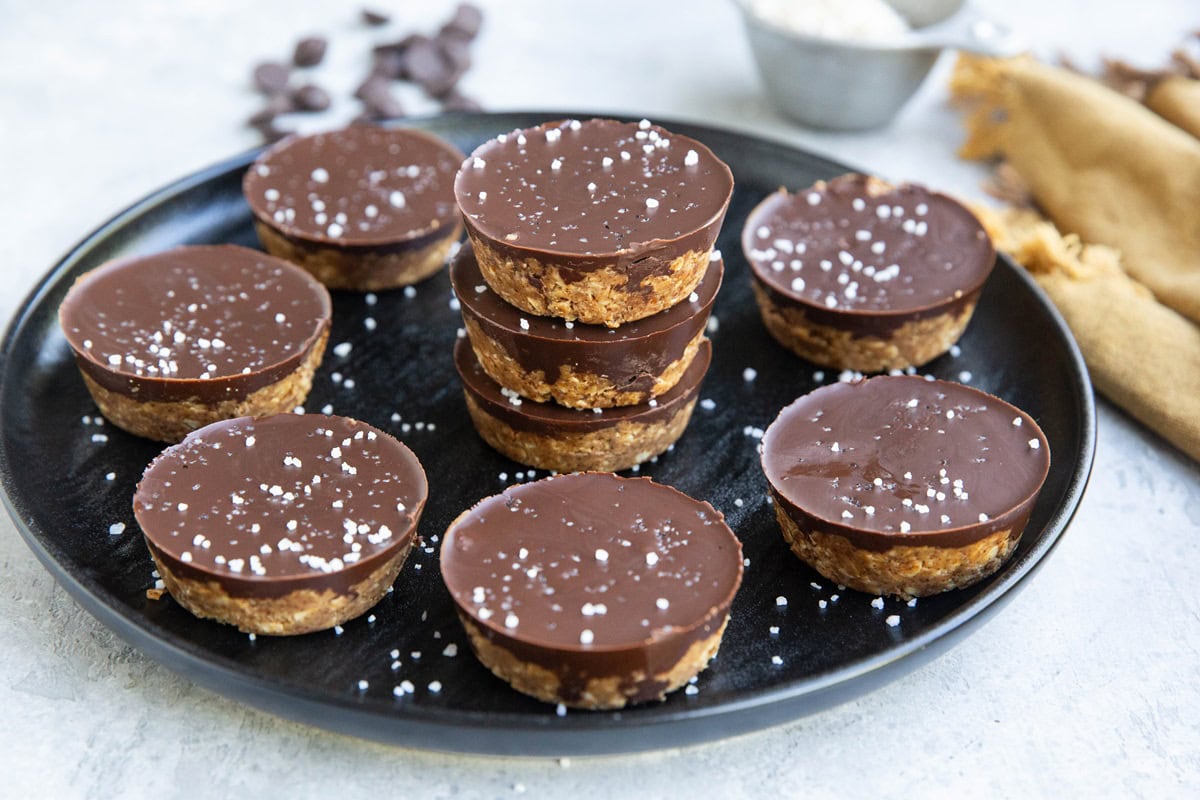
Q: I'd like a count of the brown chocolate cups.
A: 9